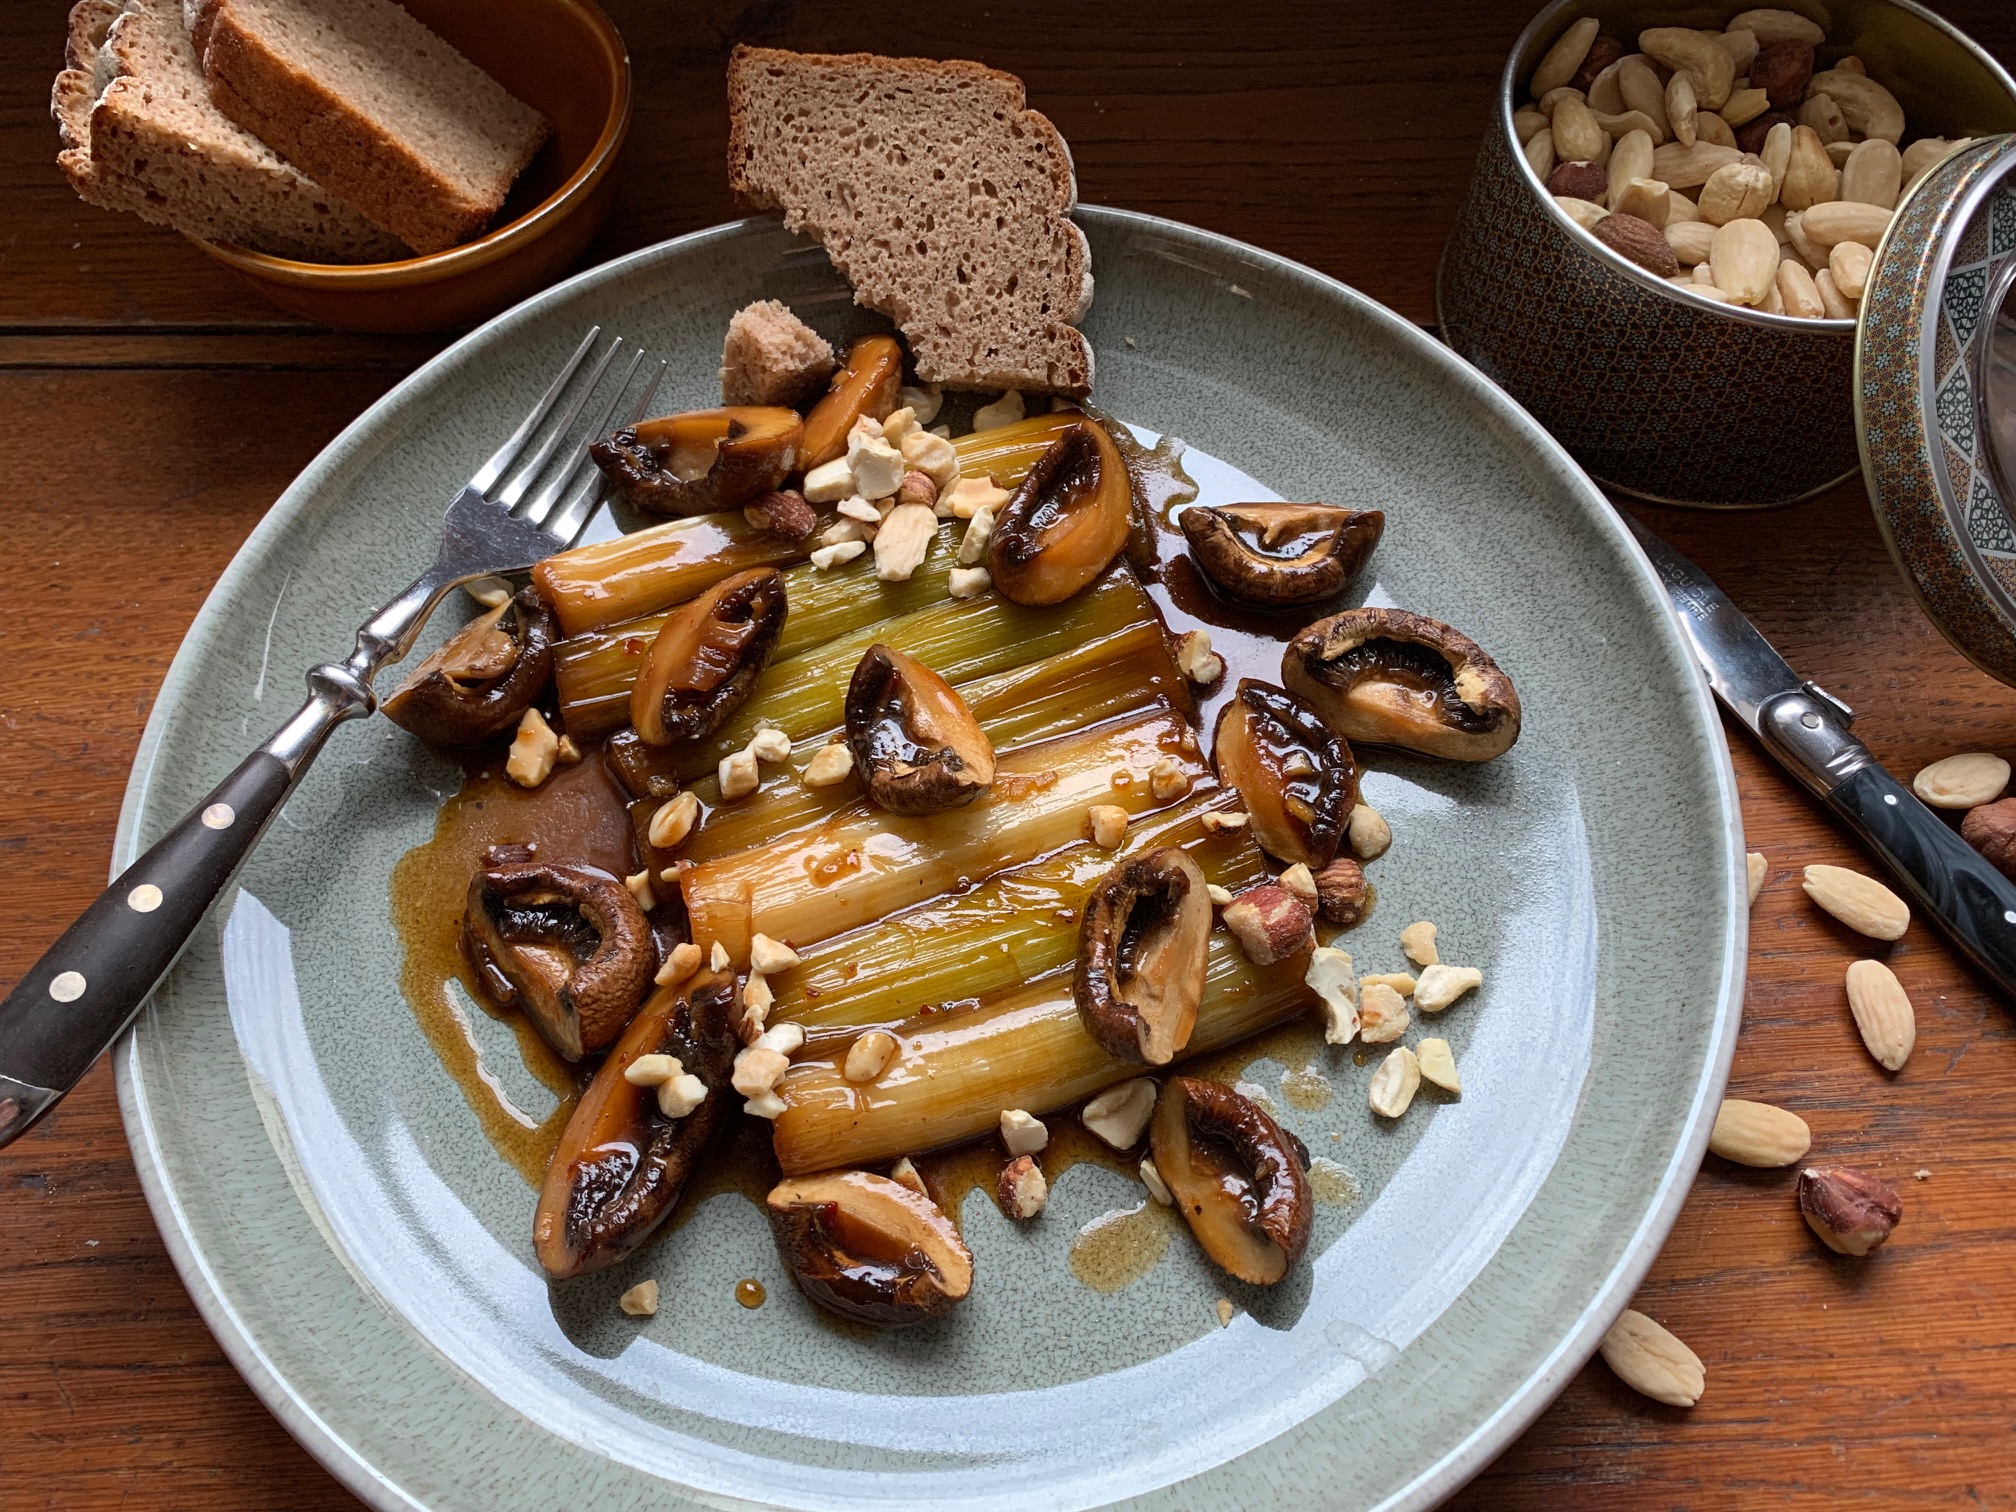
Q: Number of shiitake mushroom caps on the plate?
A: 14